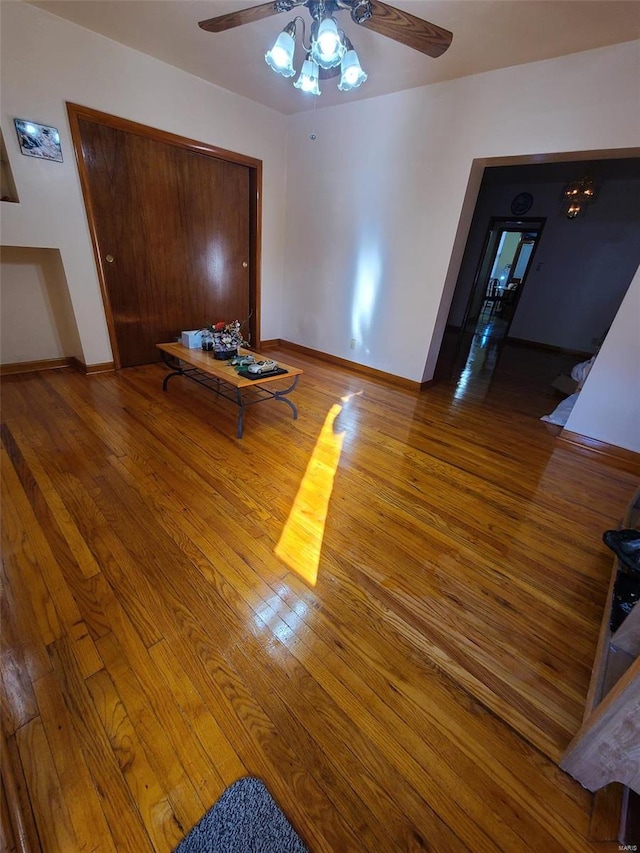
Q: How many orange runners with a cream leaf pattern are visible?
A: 0